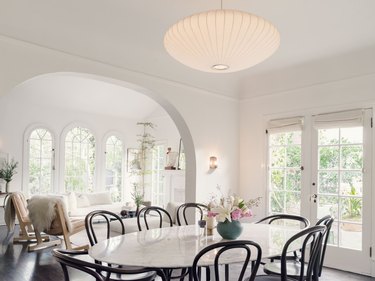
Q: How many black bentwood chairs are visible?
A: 8